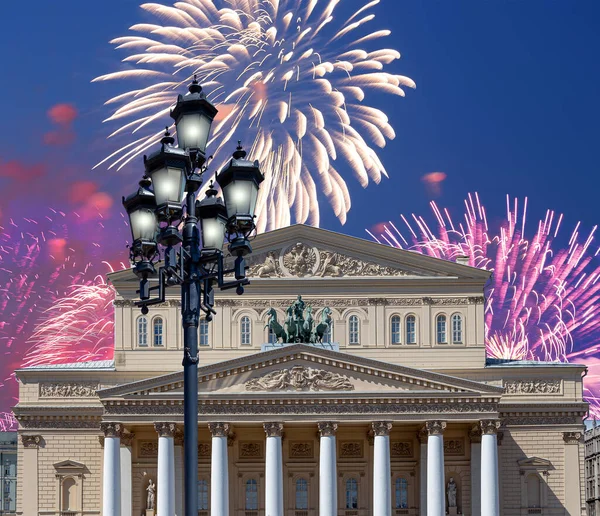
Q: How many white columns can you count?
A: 8